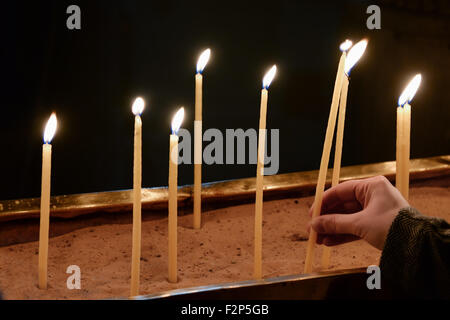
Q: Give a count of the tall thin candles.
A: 9